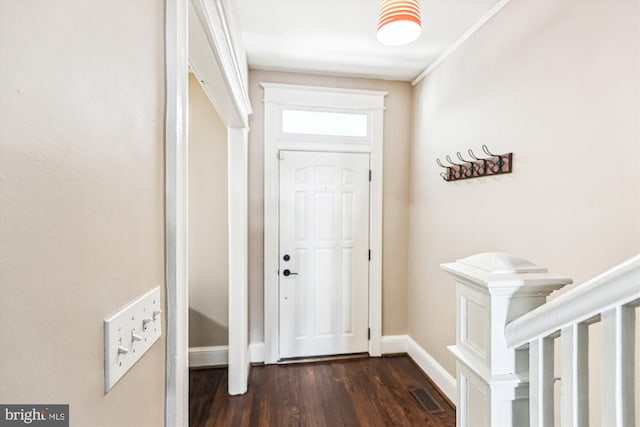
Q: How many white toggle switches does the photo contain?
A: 4